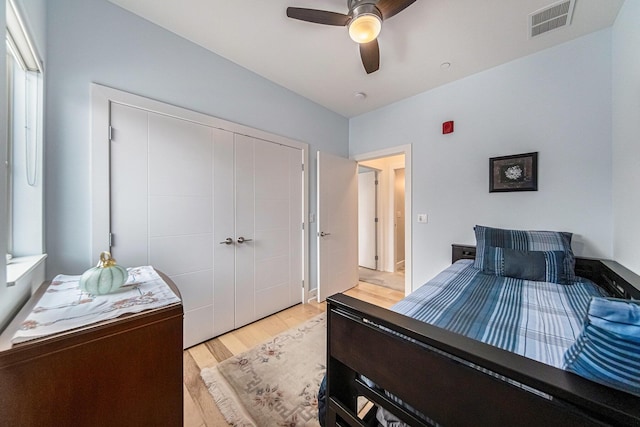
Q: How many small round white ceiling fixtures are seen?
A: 2